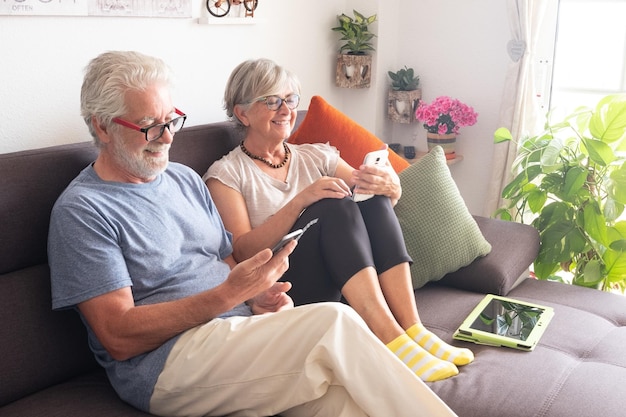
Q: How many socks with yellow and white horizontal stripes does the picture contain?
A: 2